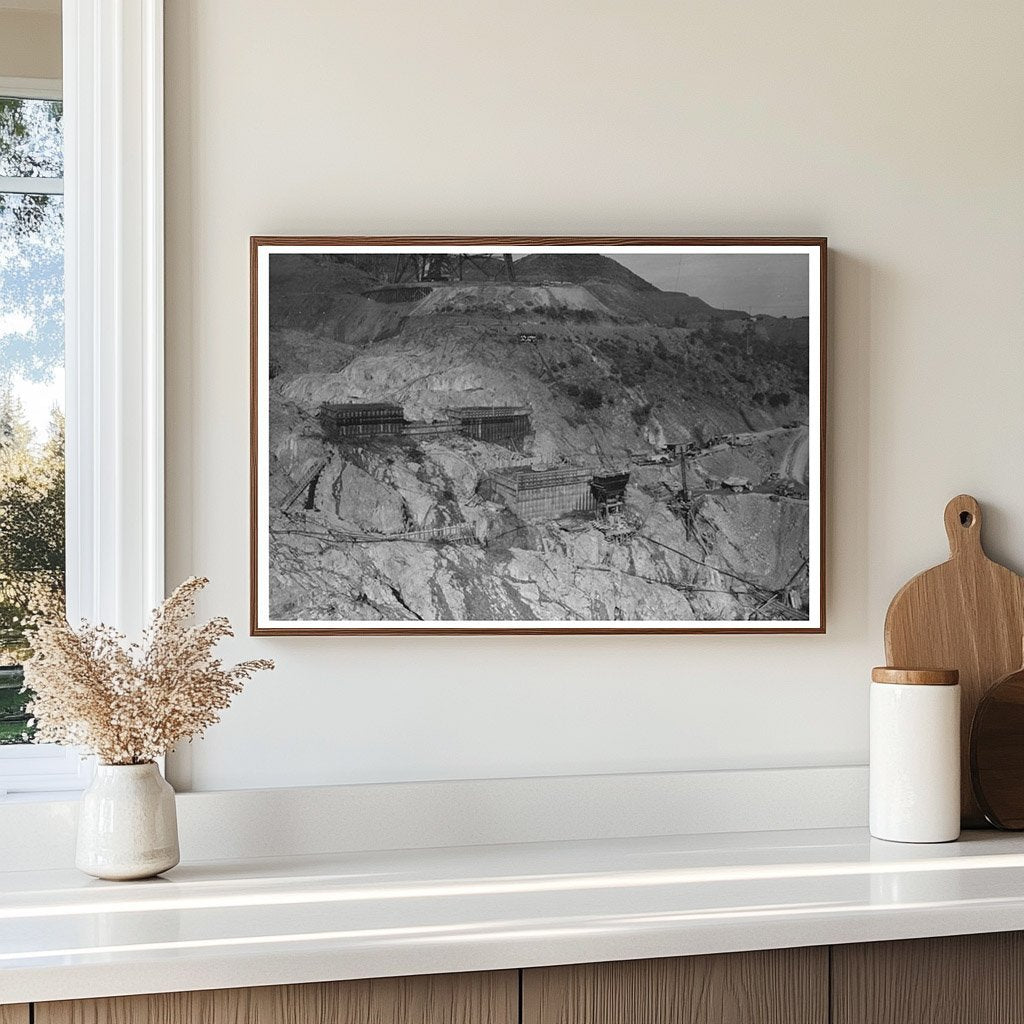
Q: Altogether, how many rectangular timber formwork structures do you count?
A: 3